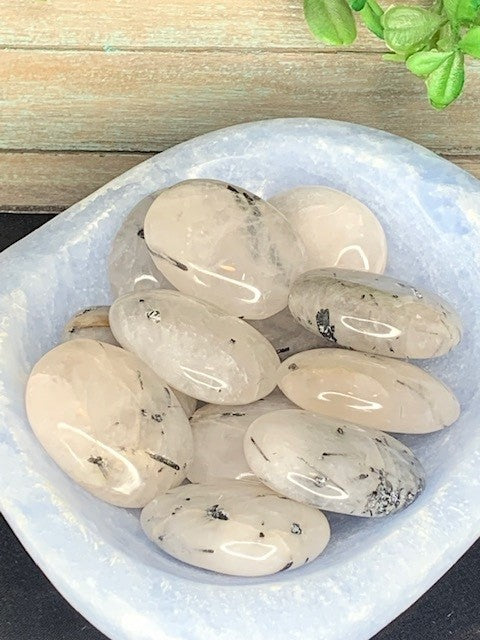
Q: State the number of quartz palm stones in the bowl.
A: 12